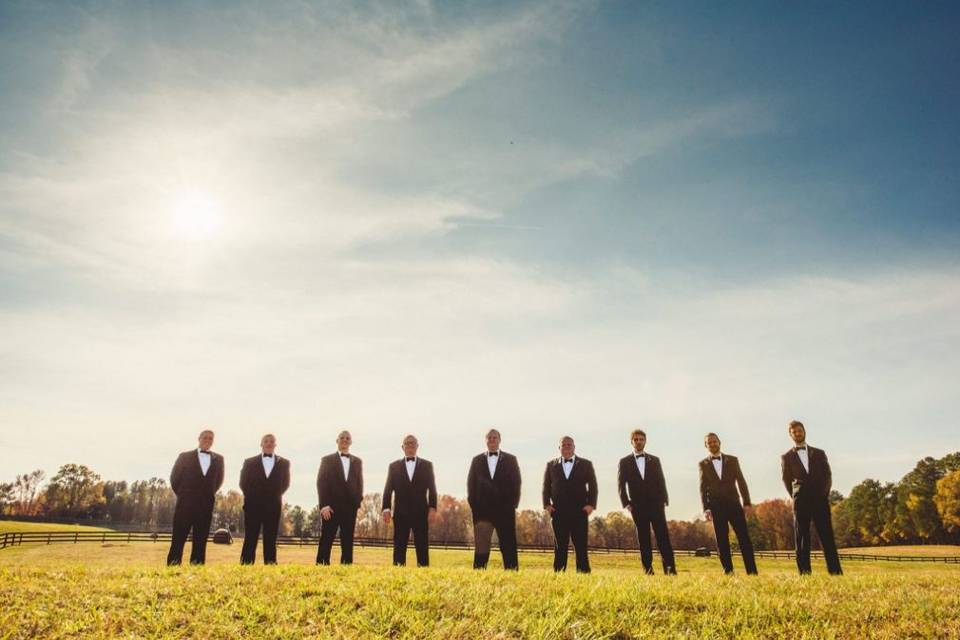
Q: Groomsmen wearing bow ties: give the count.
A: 9